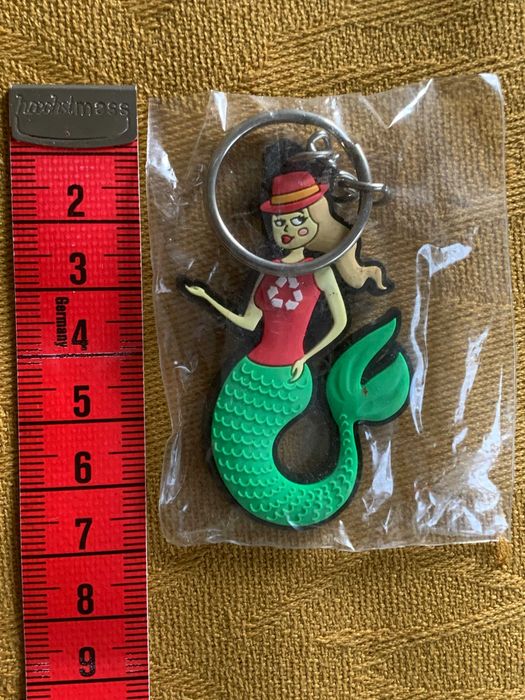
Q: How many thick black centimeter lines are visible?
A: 9